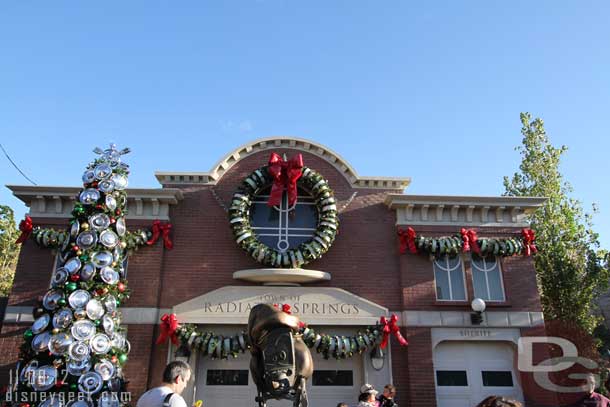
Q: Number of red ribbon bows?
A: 9